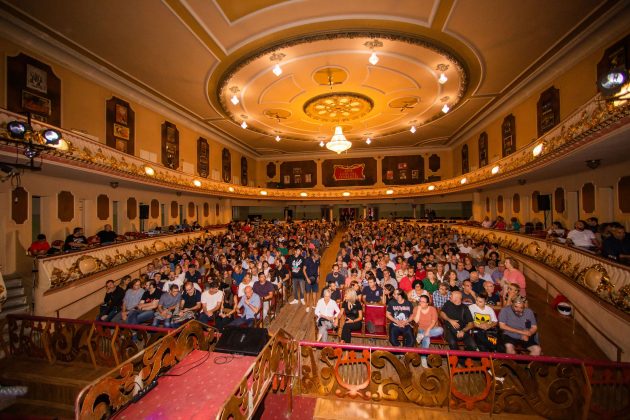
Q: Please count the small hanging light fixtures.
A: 10